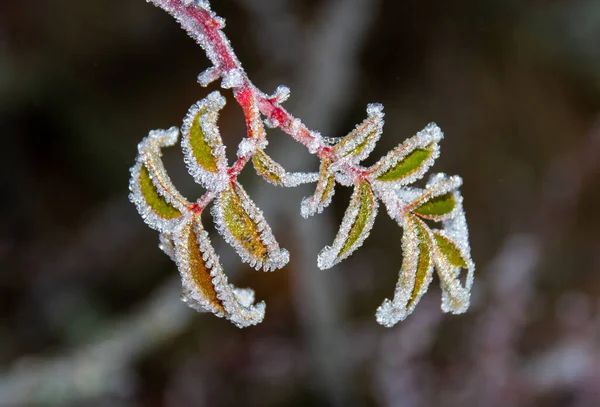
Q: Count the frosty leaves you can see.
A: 12